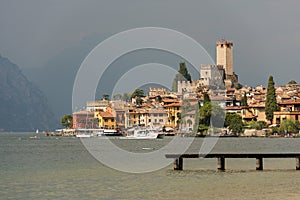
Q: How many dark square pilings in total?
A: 4